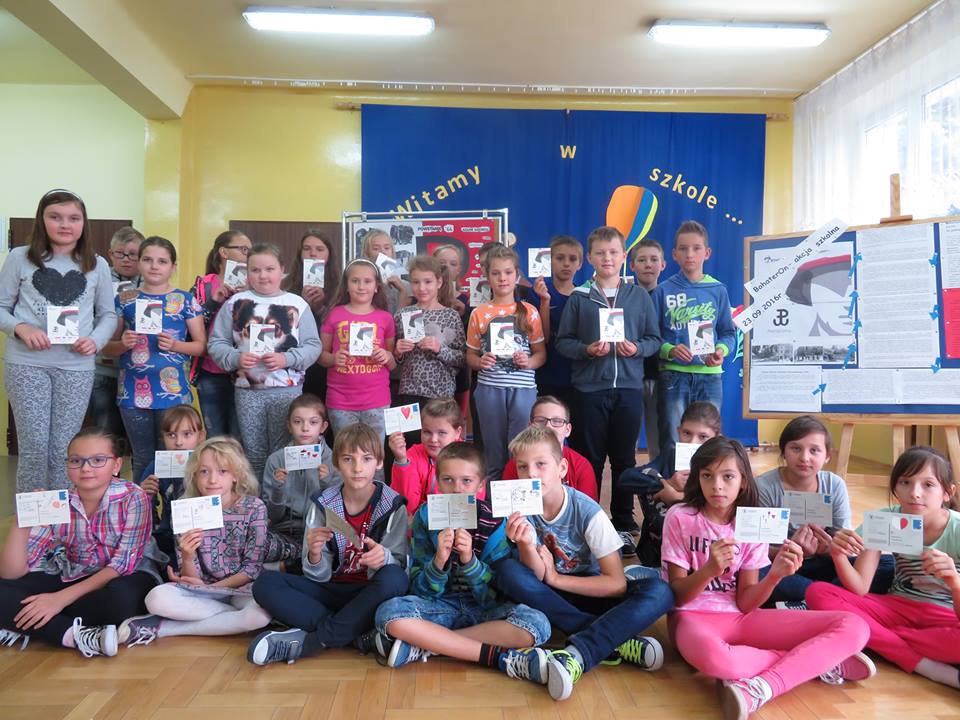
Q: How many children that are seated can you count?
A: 13